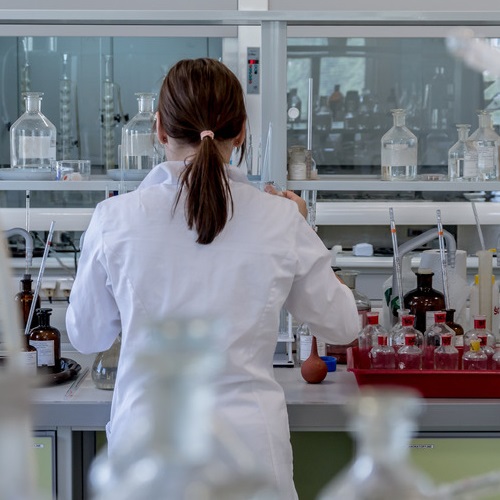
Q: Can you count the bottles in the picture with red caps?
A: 8